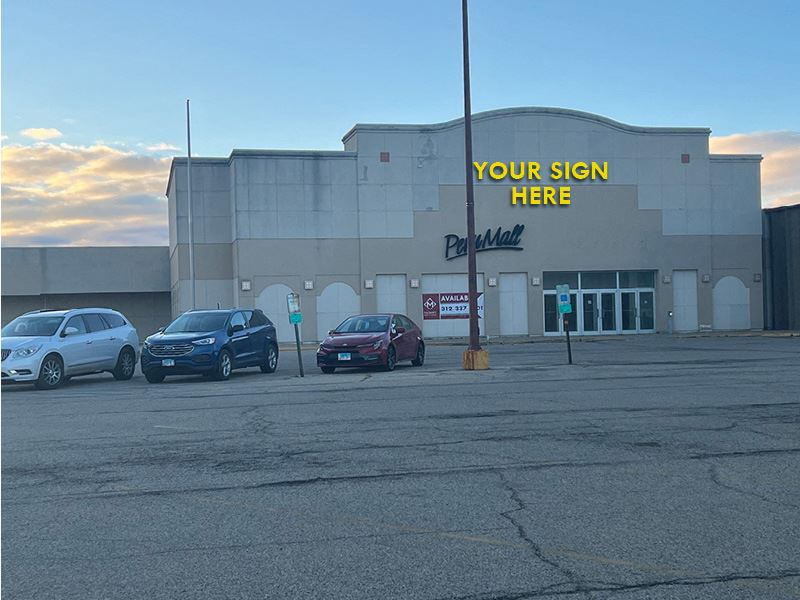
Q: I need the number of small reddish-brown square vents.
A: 2